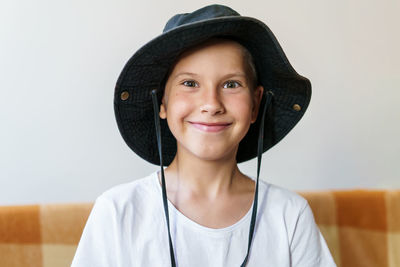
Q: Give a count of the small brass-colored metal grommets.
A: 2